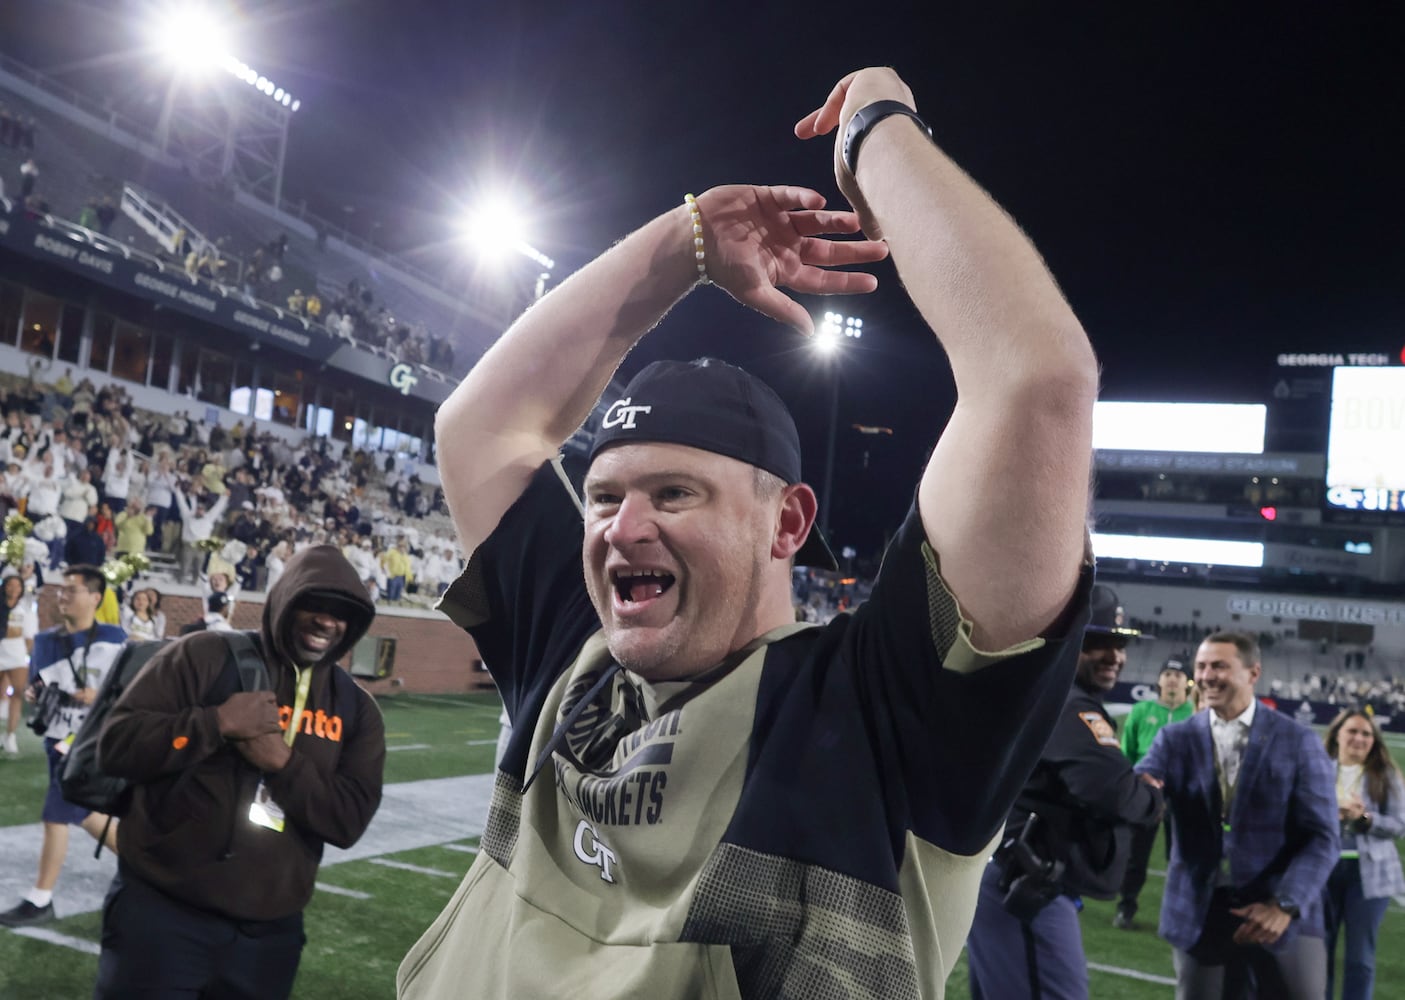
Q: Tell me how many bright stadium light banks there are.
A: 3